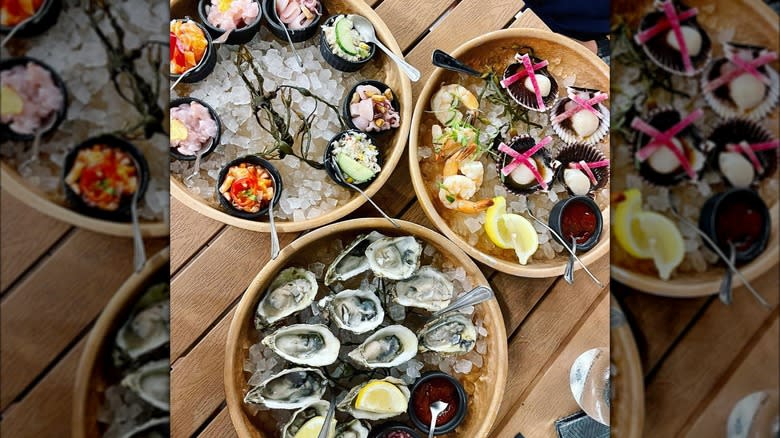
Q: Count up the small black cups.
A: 11